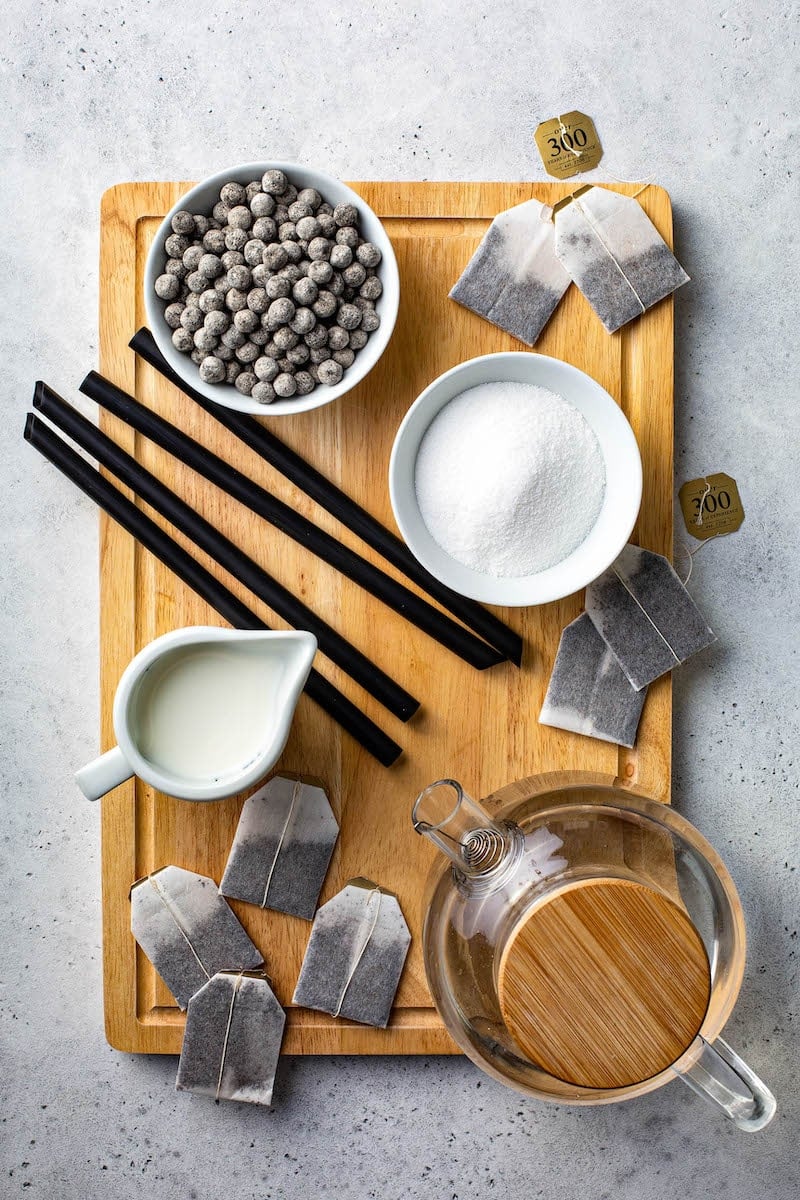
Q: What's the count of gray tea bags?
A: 8